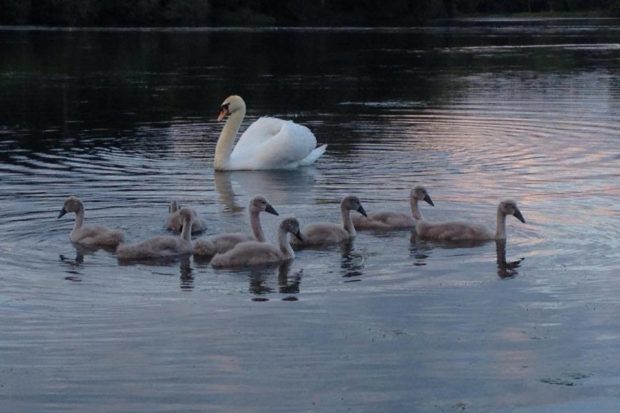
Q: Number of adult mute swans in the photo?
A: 1